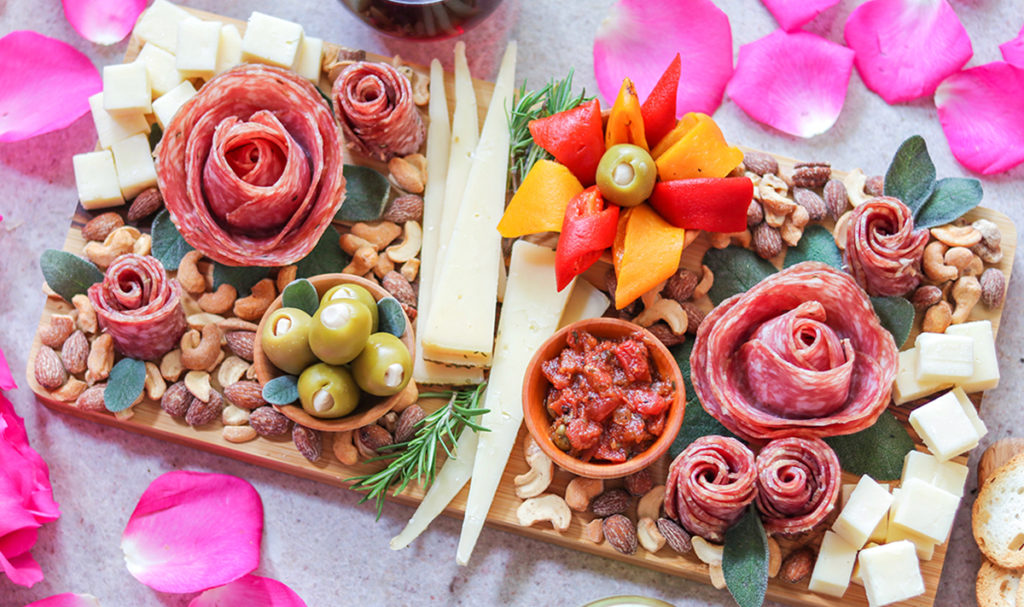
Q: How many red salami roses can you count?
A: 7